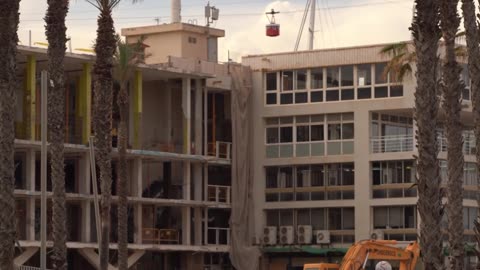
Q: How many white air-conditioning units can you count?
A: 5